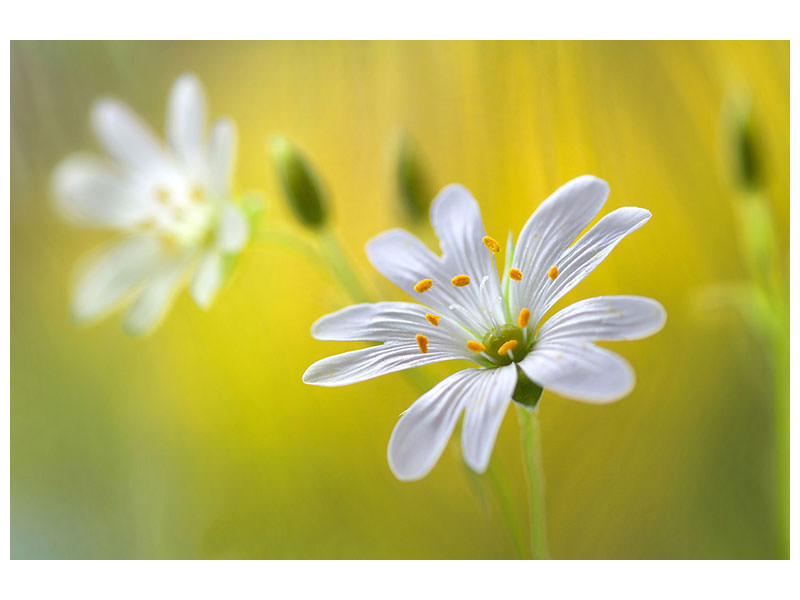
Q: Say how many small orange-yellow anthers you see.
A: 10